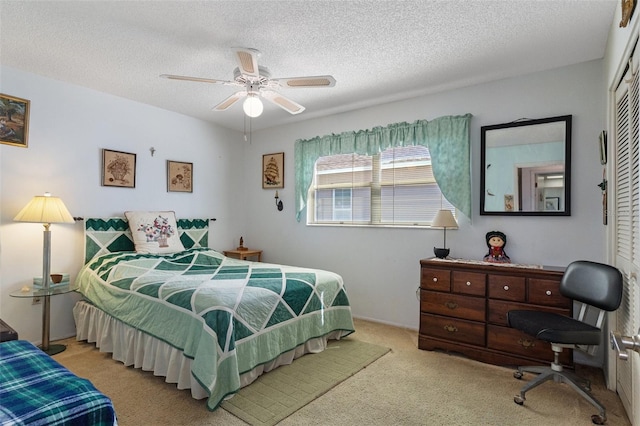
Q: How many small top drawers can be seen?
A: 4